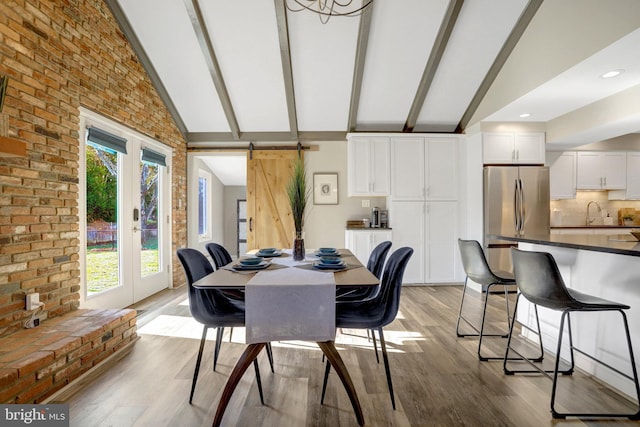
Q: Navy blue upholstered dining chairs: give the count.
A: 4